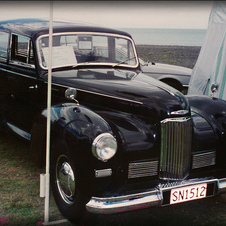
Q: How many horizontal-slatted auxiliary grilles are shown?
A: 2